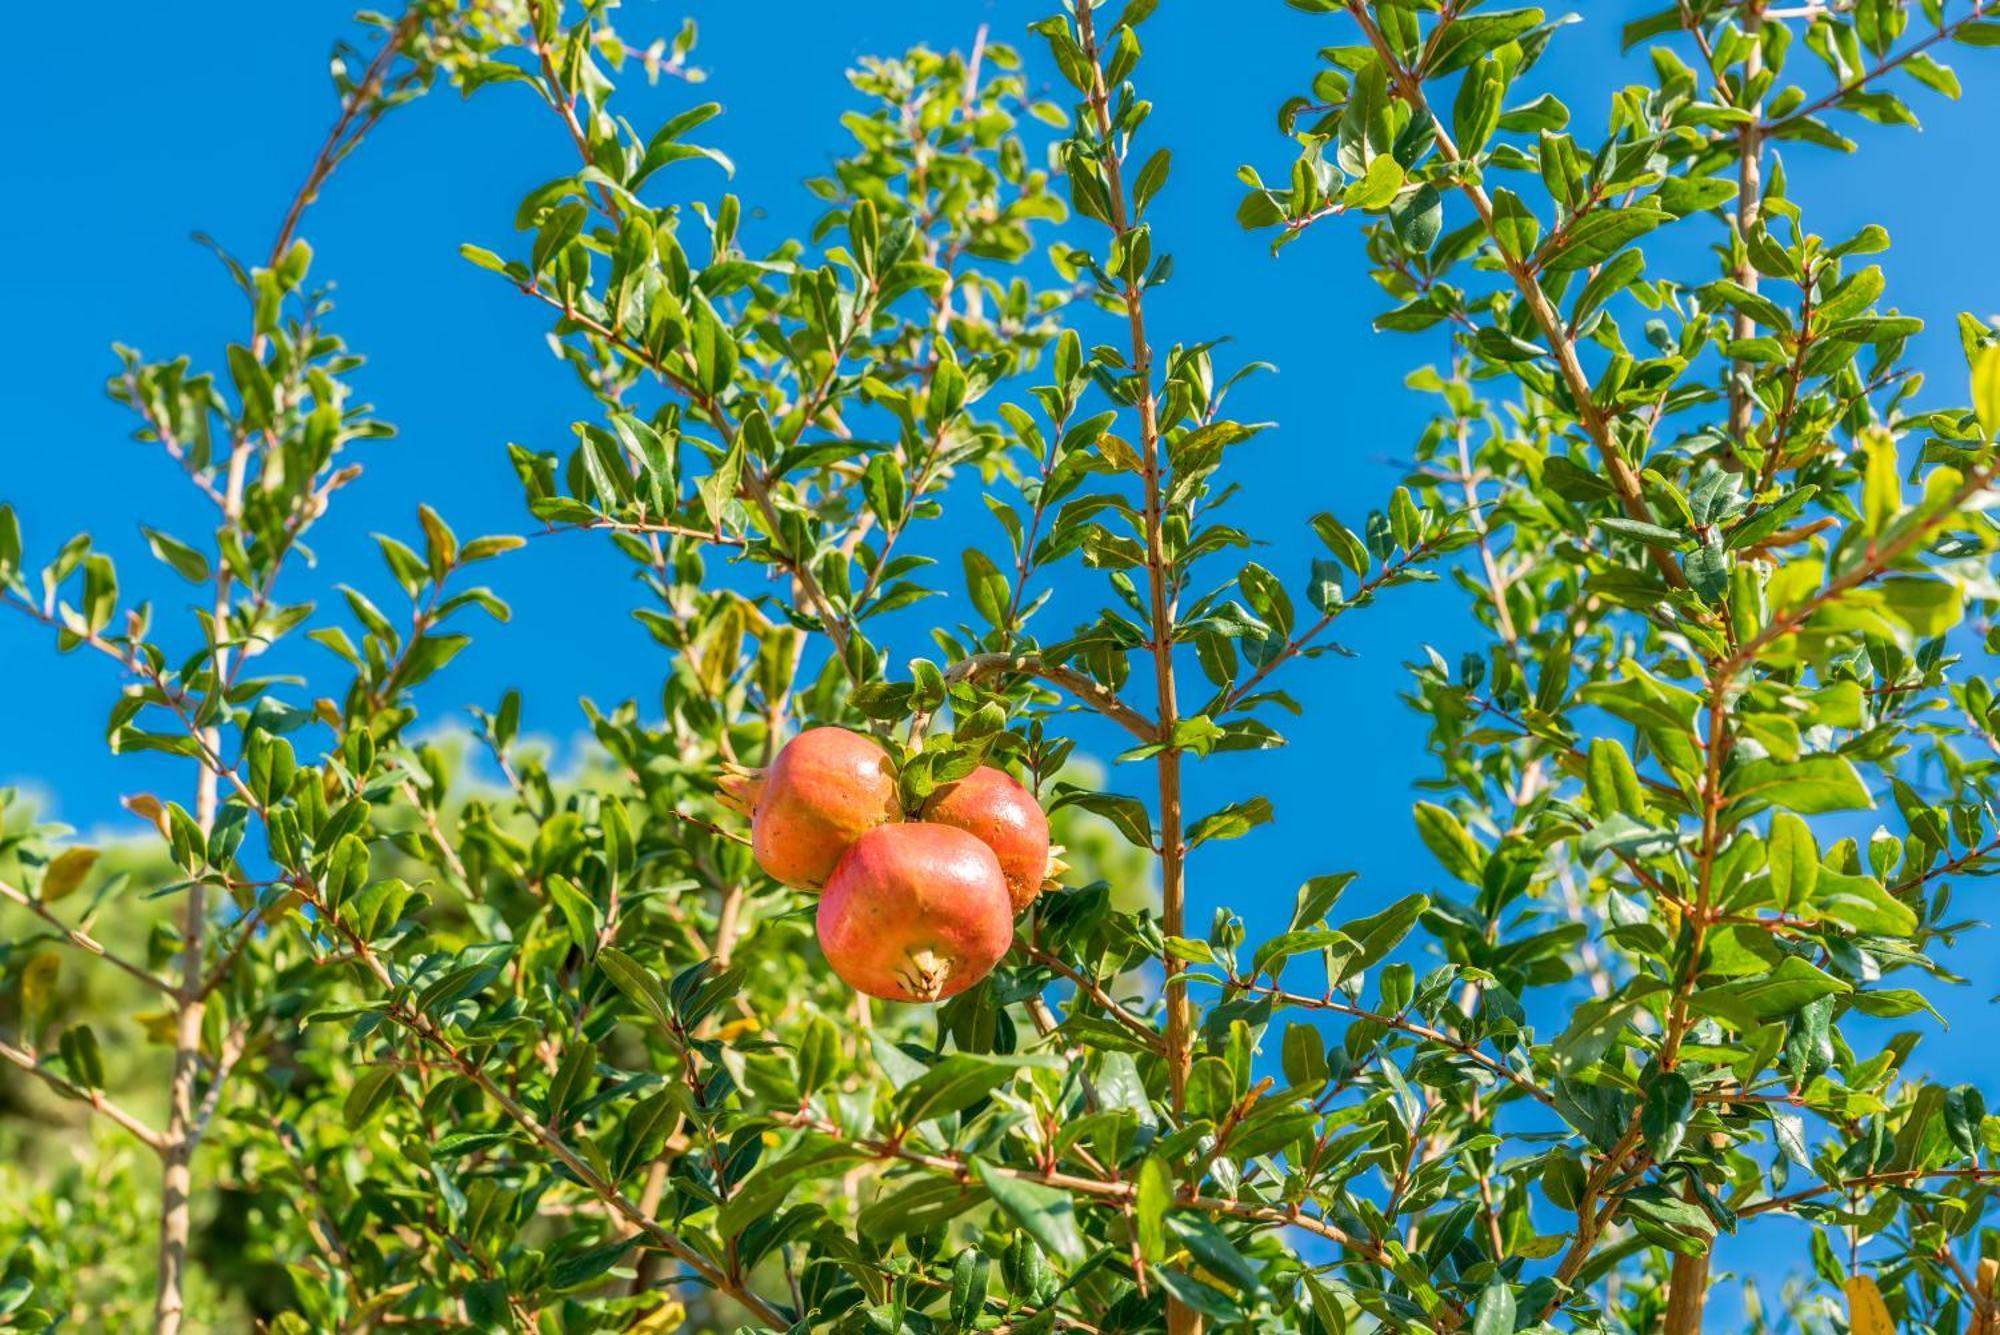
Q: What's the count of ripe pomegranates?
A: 3